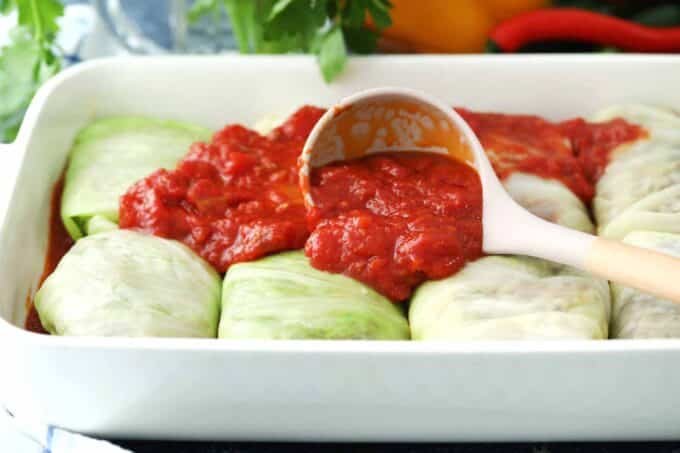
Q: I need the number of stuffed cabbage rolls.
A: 8